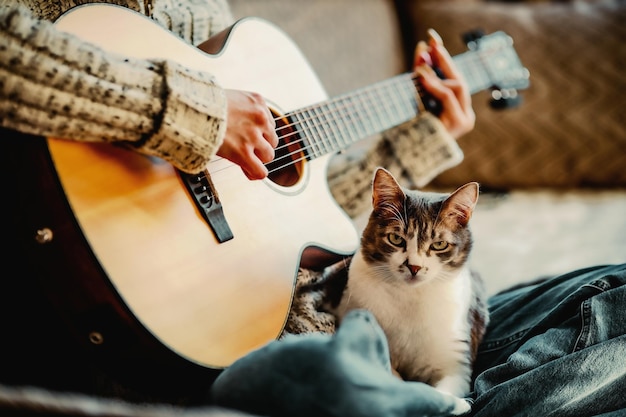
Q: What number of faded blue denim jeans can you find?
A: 1